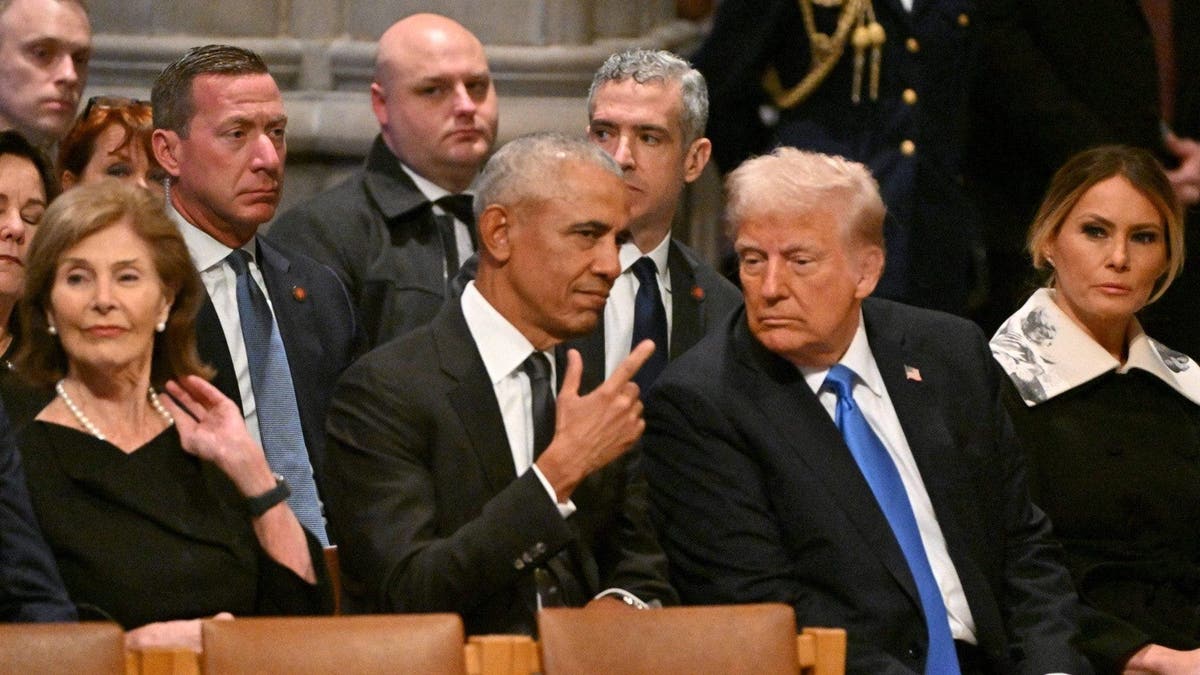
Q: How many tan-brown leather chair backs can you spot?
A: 3